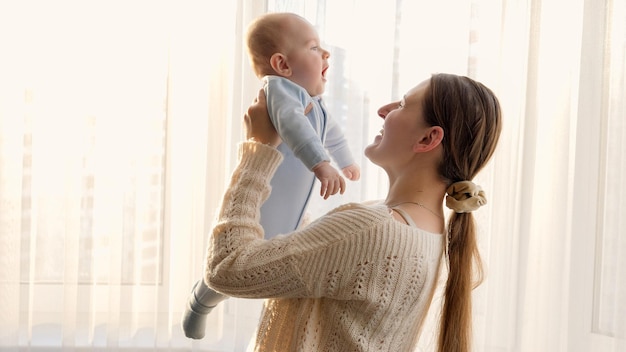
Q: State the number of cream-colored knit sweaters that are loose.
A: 1